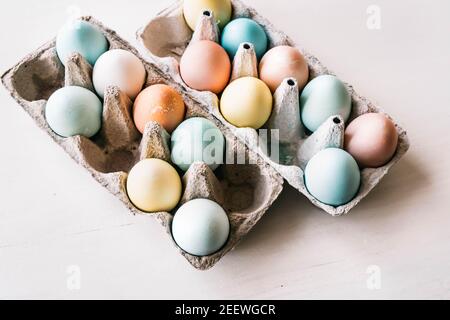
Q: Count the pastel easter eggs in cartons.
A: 15